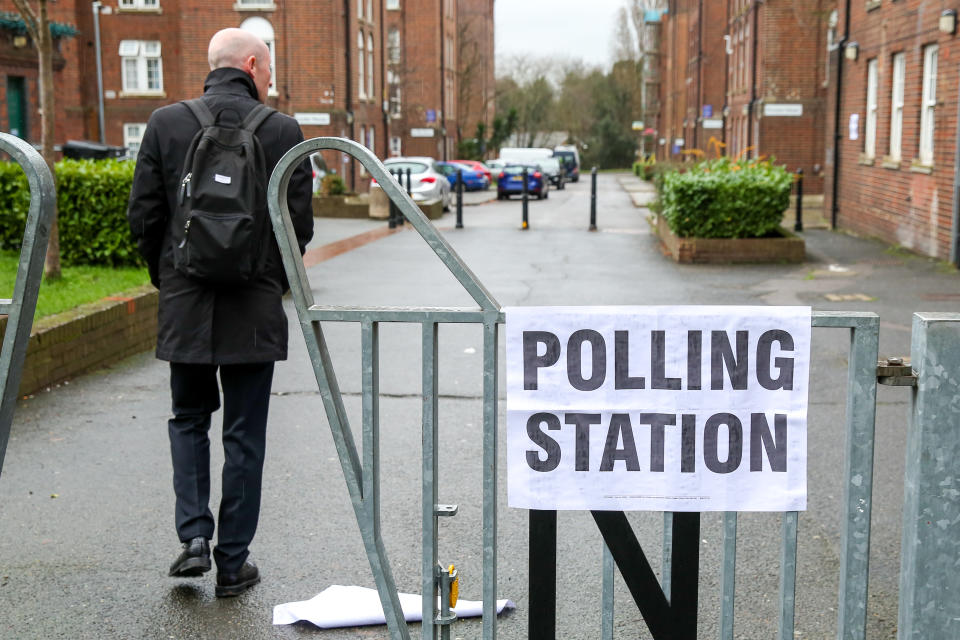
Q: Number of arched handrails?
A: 2